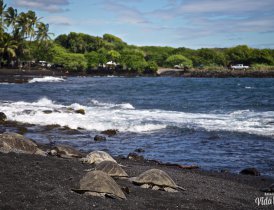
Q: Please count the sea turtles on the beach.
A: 6